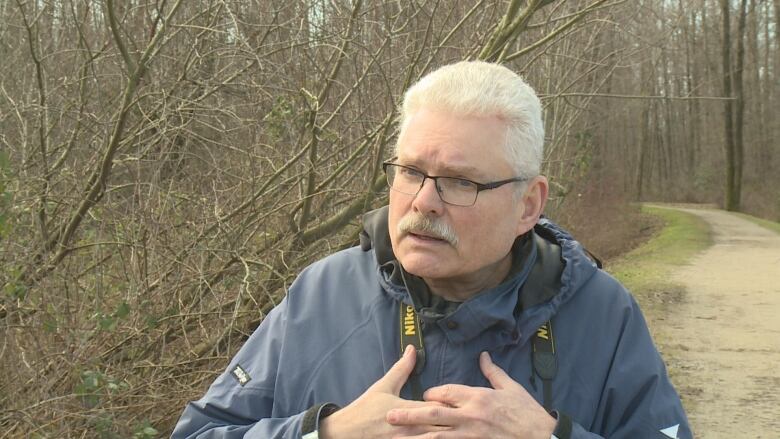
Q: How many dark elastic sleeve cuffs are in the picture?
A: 2